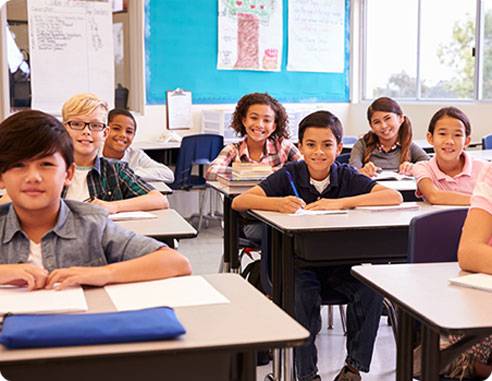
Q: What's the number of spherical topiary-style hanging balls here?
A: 0